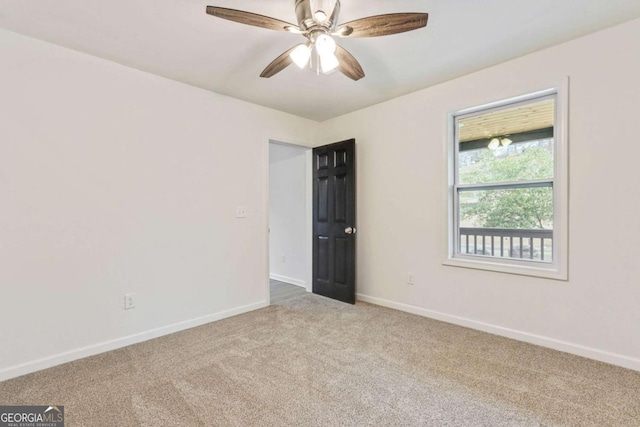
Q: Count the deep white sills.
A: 1